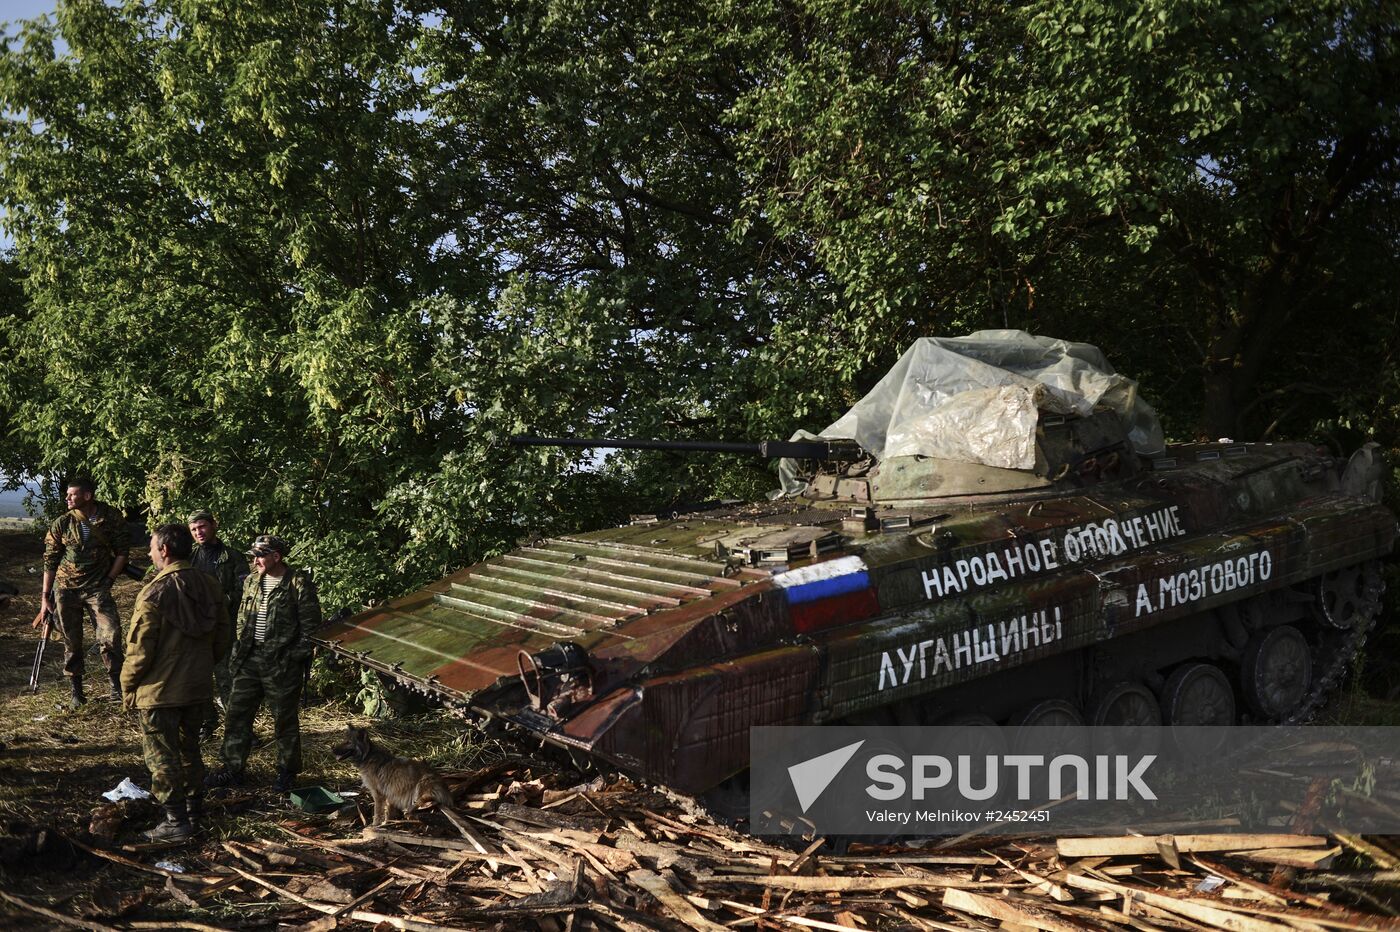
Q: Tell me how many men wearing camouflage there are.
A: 4